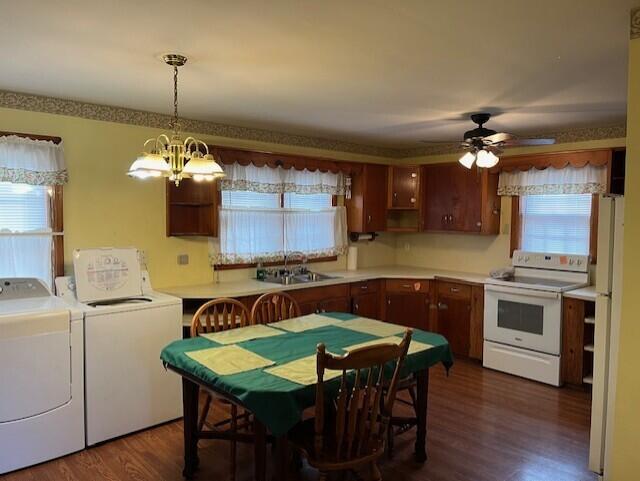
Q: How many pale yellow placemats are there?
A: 6